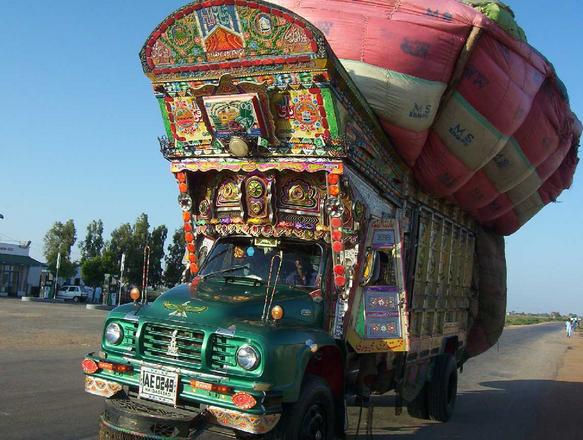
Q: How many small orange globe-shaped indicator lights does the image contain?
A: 2